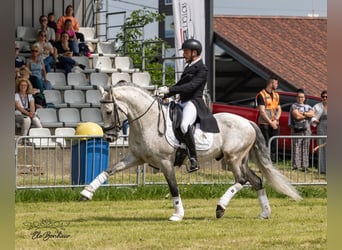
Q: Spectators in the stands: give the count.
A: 10